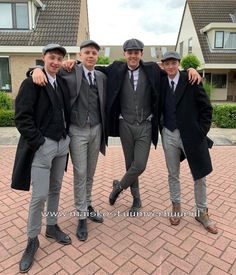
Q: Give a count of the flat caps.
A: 4